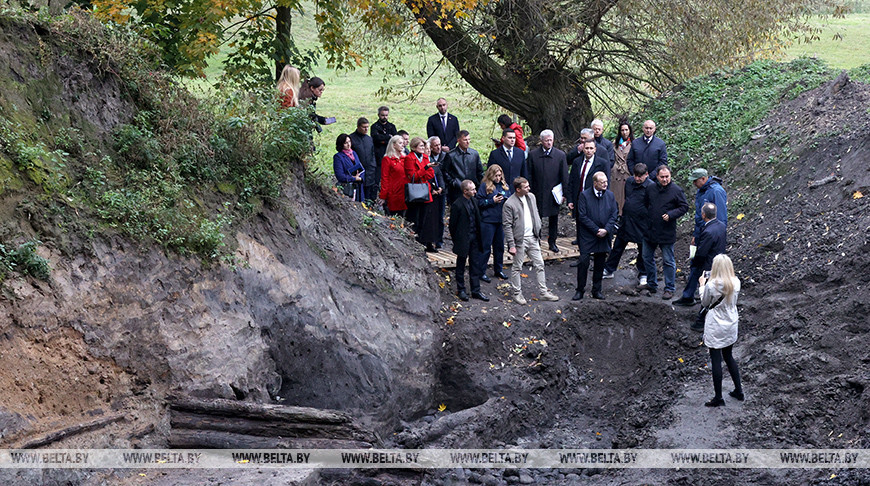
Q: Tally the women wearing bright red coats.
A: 2